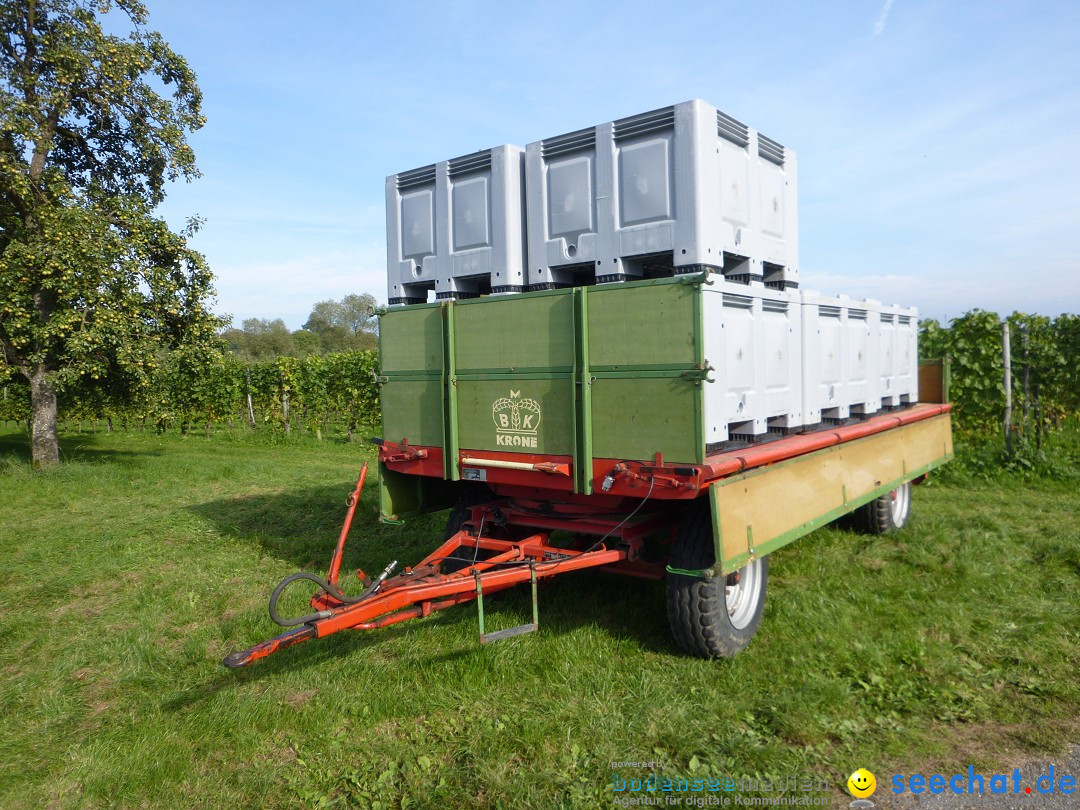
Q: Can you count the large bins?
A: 5